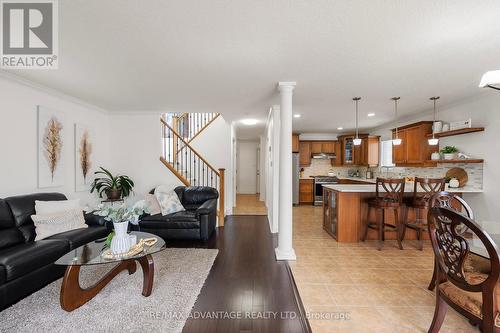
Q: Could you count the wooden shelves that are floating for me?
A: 2